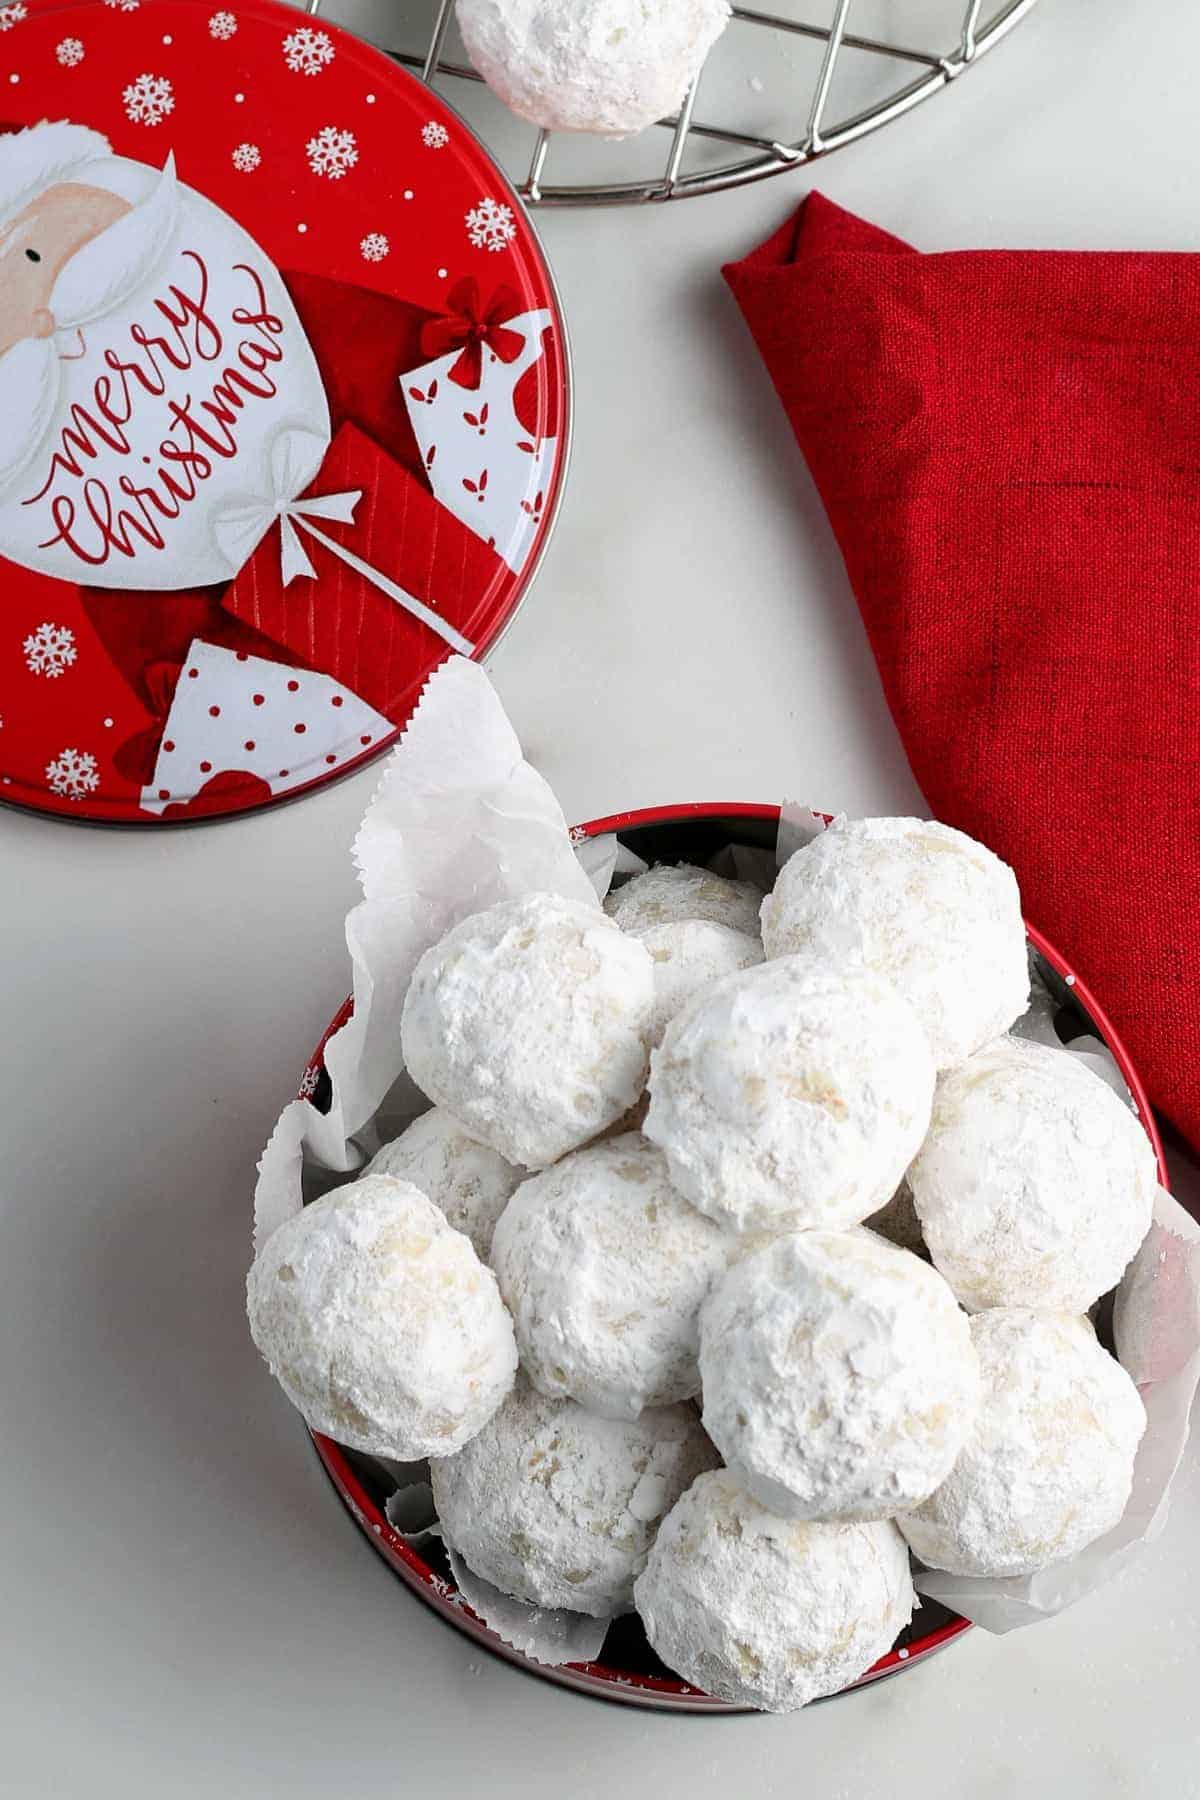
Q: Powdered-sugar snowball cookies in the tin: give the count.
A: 13